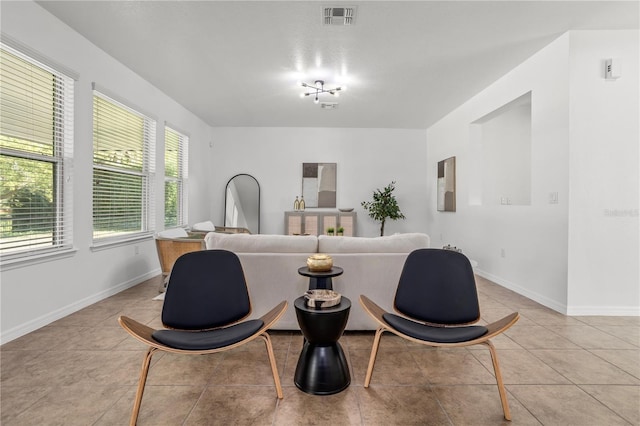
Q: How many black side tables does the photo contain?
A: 2